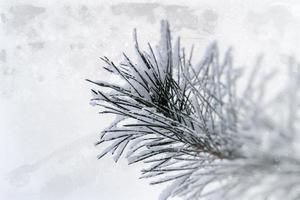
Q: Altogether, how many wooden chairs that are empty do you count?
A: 0